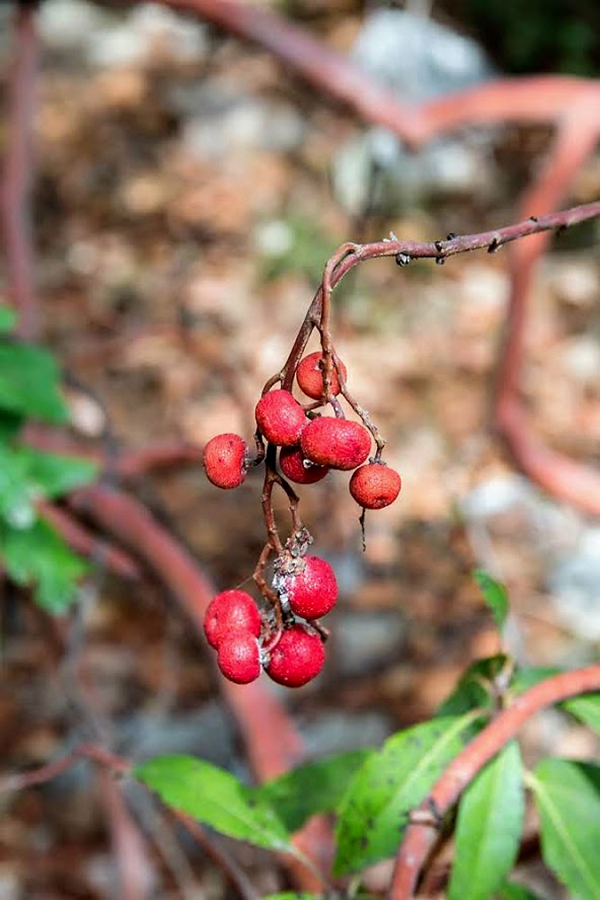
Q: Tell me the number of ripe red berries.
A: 10